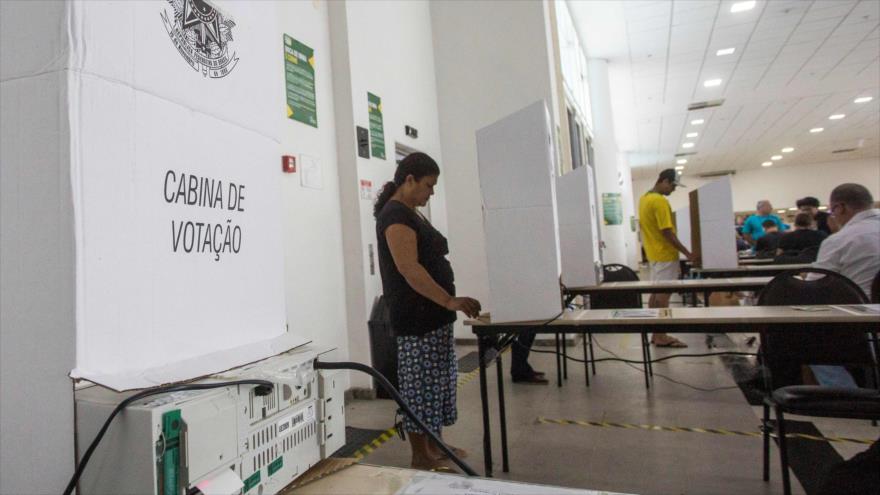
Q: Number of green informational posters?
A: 3